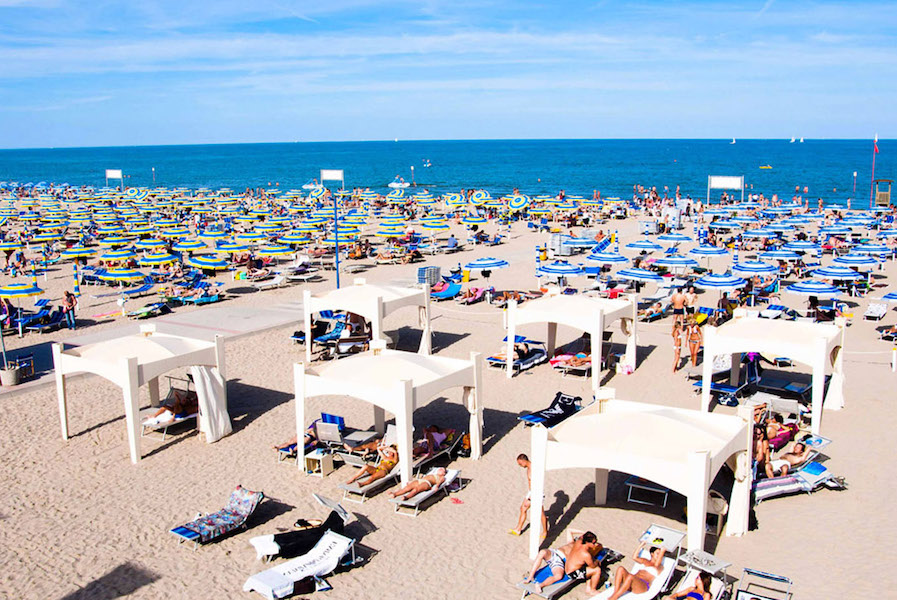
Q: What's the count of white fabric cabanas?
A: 6